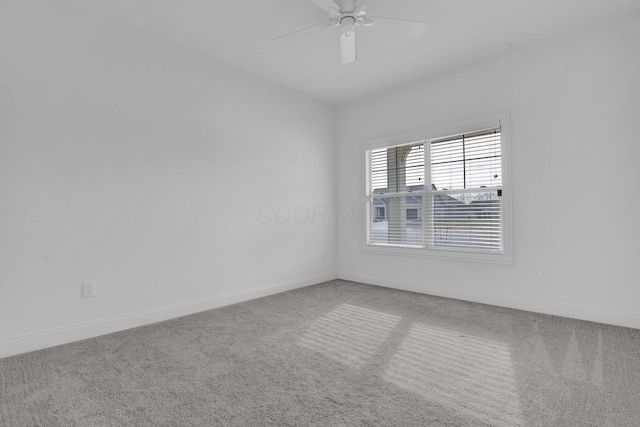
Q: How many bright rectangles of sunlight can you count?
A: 2